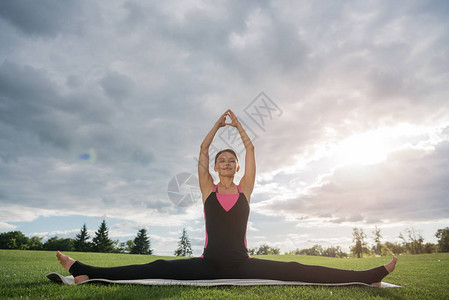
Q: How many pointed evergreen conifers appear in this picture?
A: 4